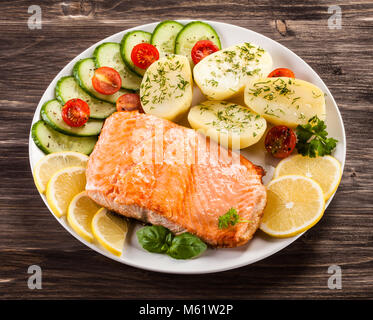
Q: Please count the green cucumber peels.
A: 8